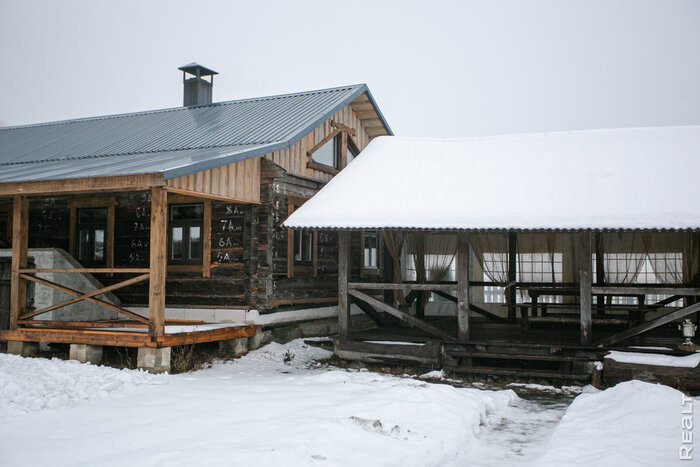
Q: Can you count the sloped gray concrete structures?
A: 1